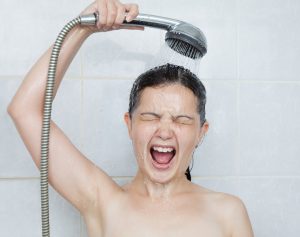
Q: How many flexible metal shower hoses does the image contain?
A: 1